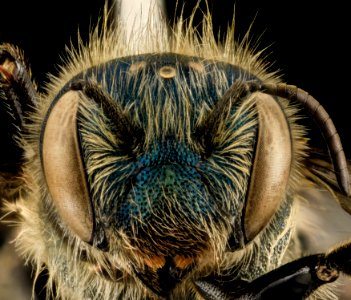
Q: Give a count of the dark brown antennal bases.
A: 2